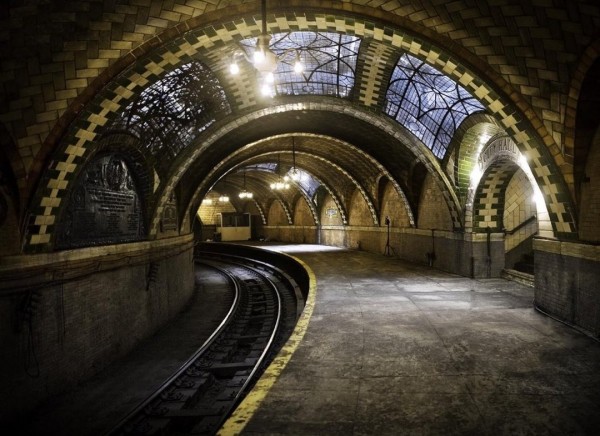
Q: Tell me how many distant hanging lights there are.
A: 5